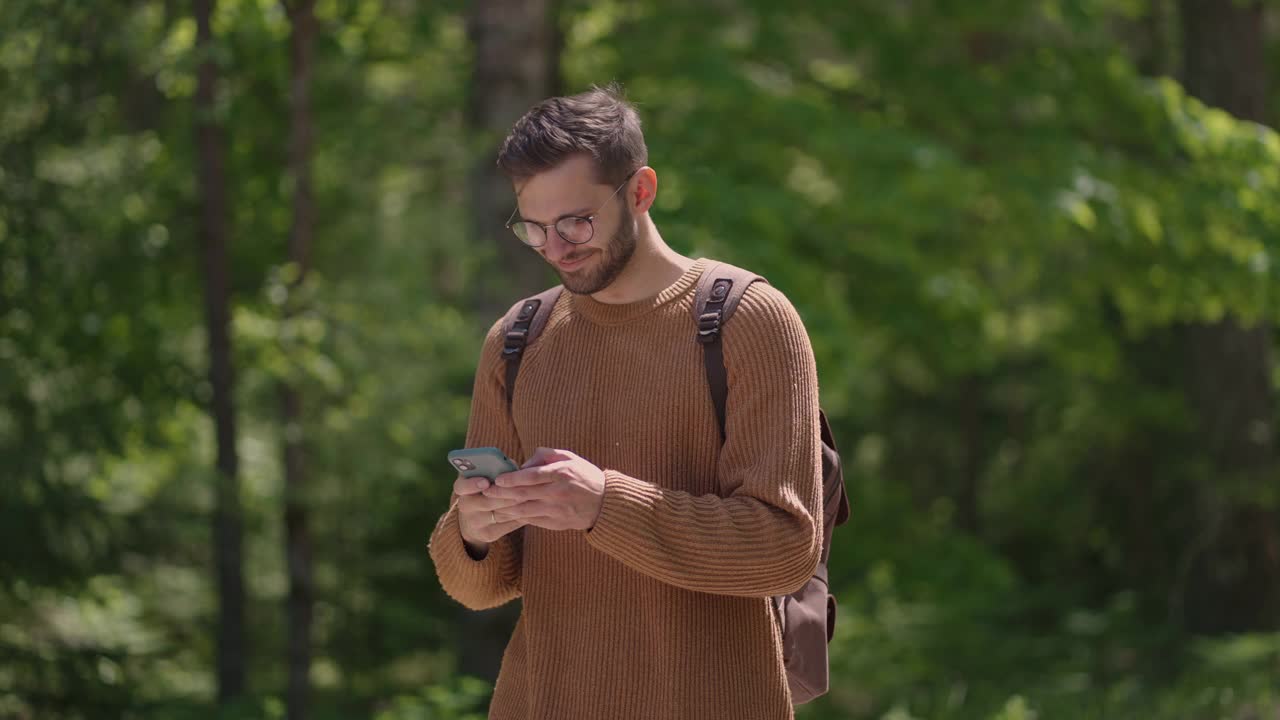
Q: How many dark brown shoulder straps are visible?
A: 2